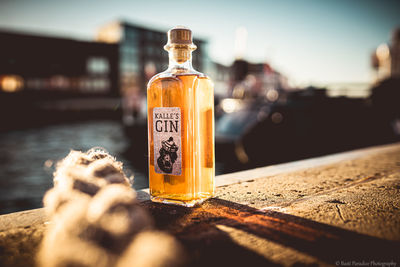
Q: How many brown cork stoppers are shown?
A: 1